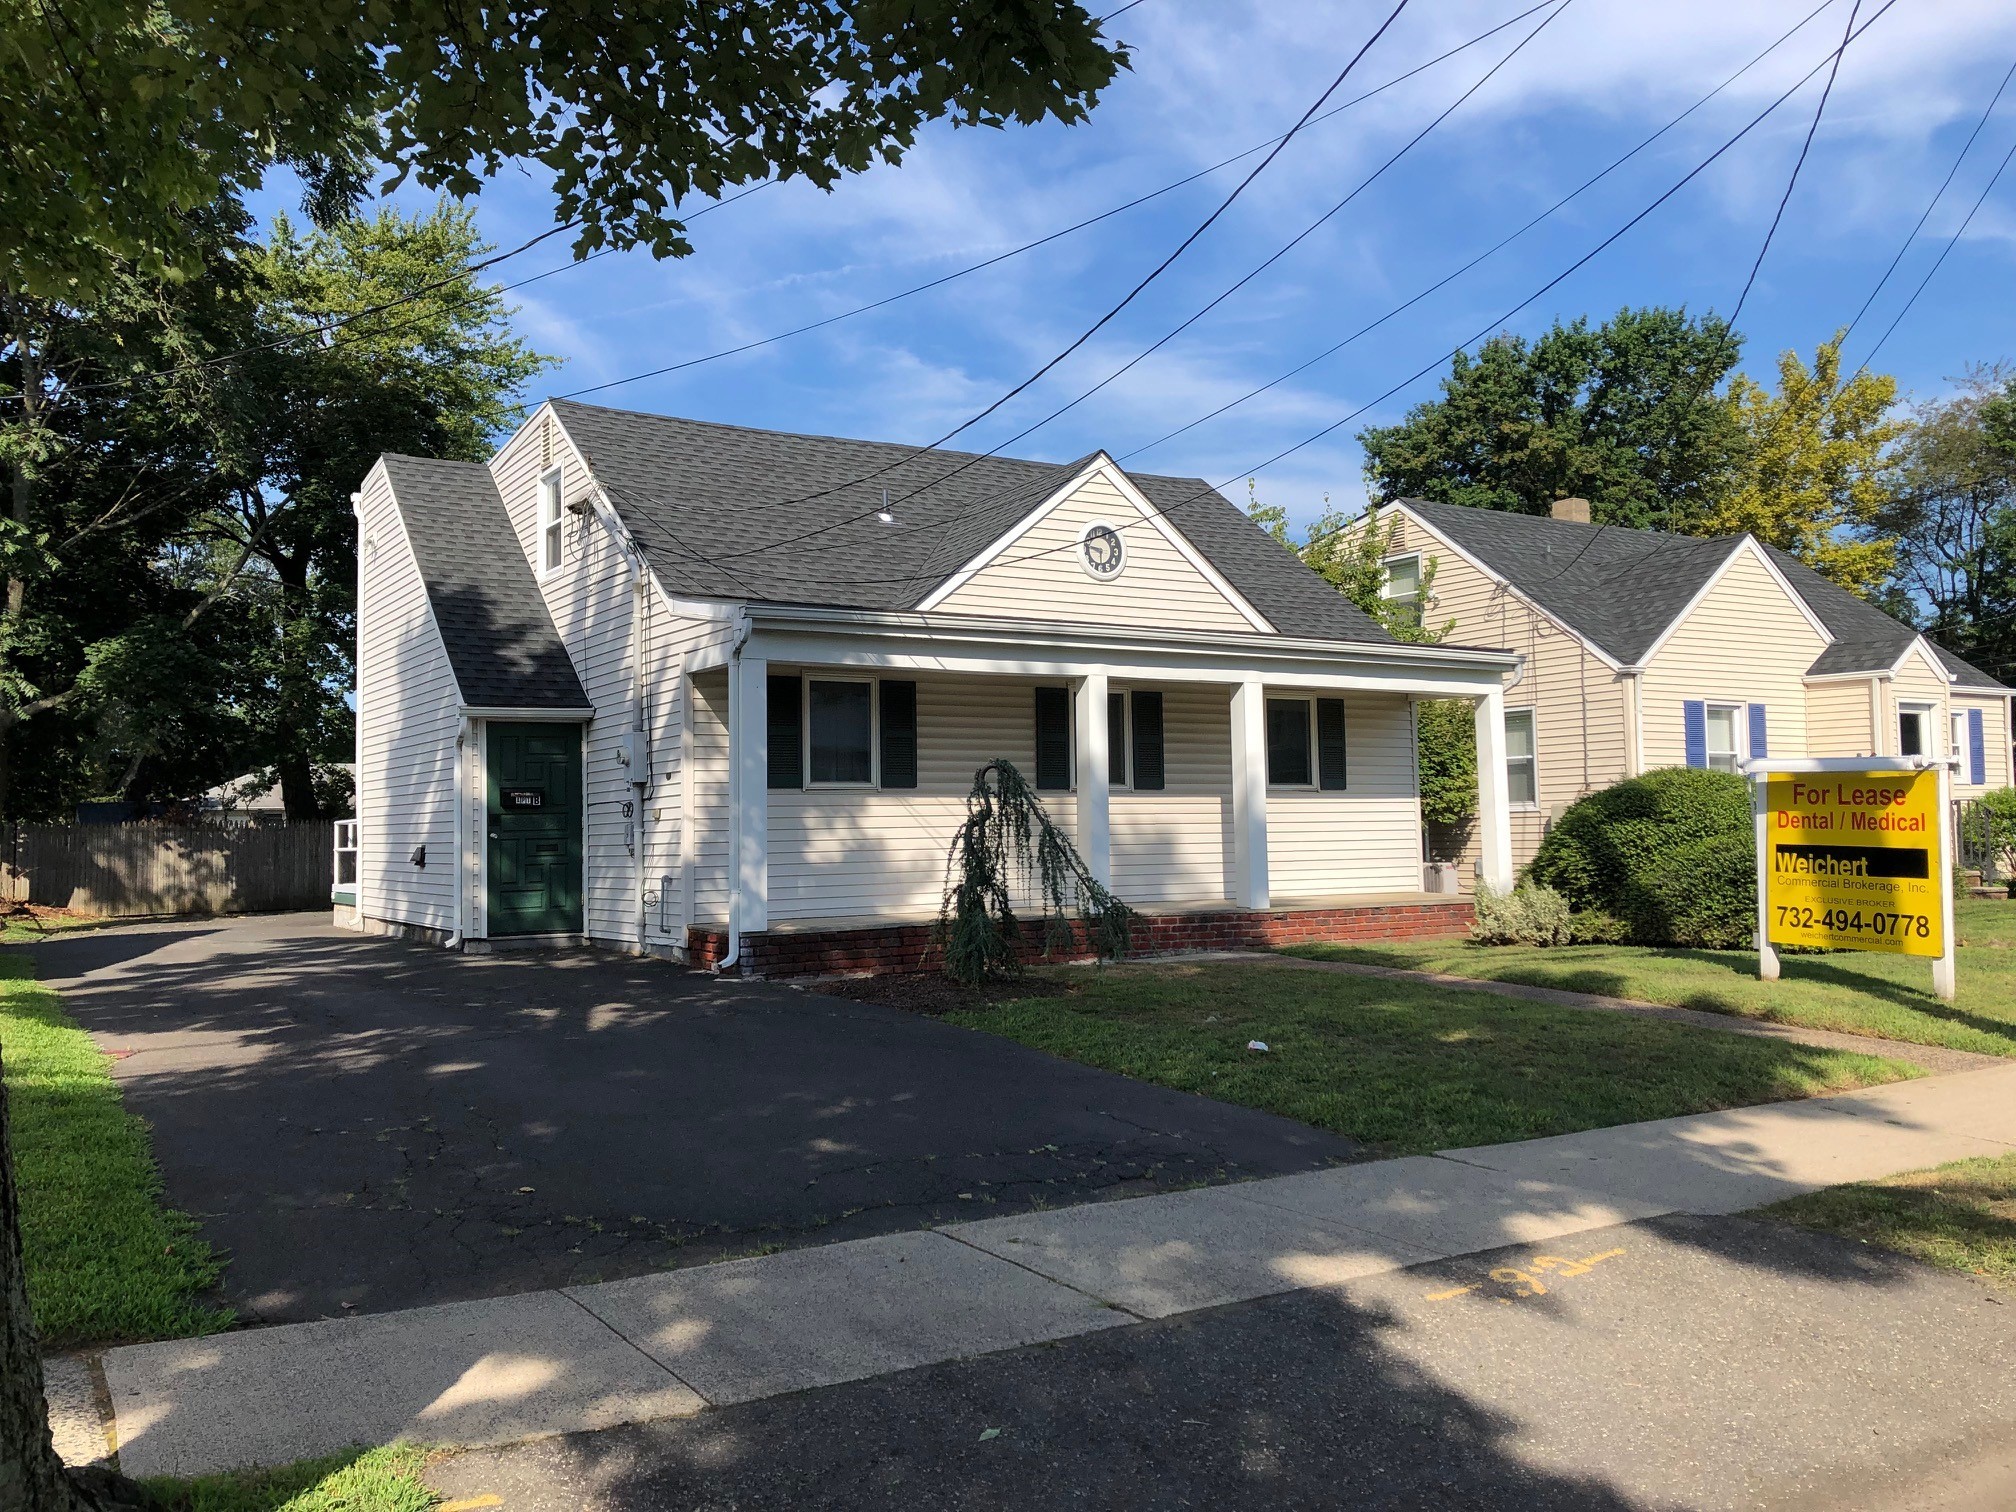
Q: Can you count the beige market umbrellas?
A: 0